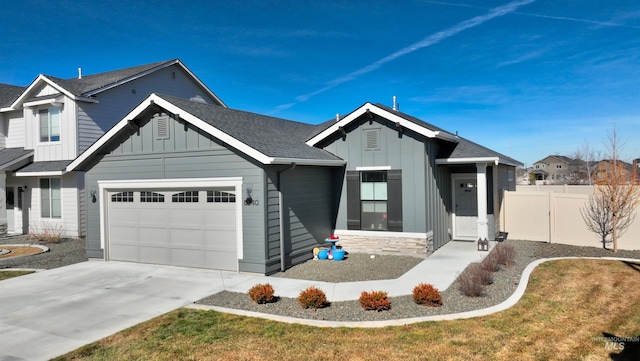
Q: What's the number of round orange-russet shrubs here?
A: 4